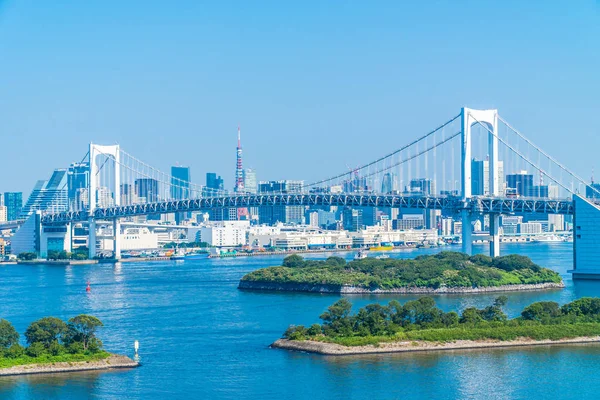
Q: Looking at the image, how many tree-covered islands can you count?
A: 3